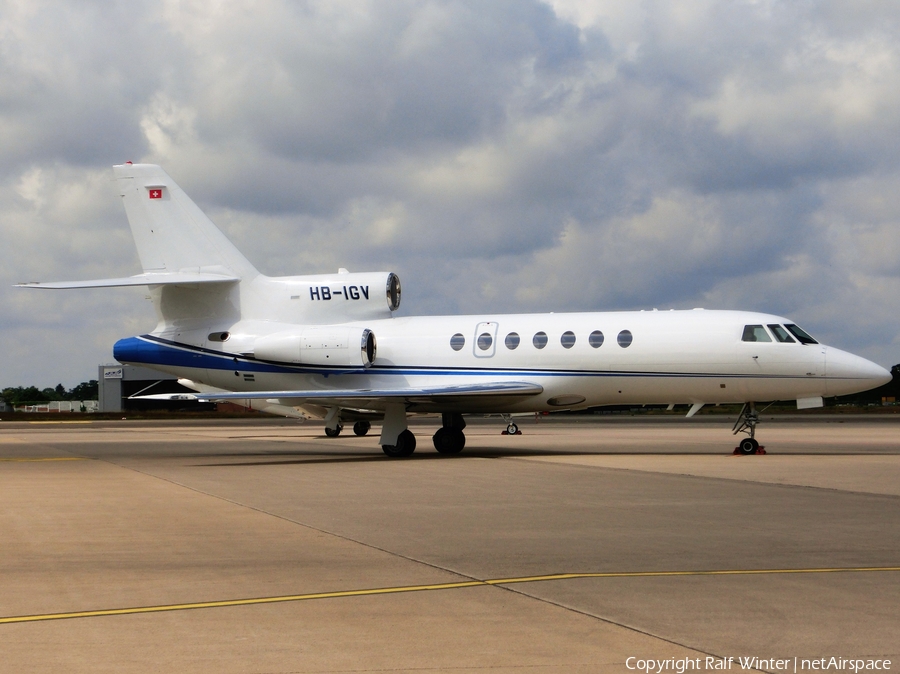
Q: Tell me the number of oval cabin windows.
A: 7